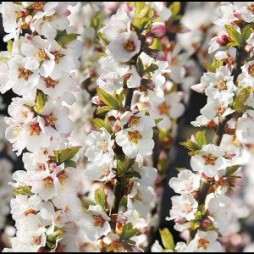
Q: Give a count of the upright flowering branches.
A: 3